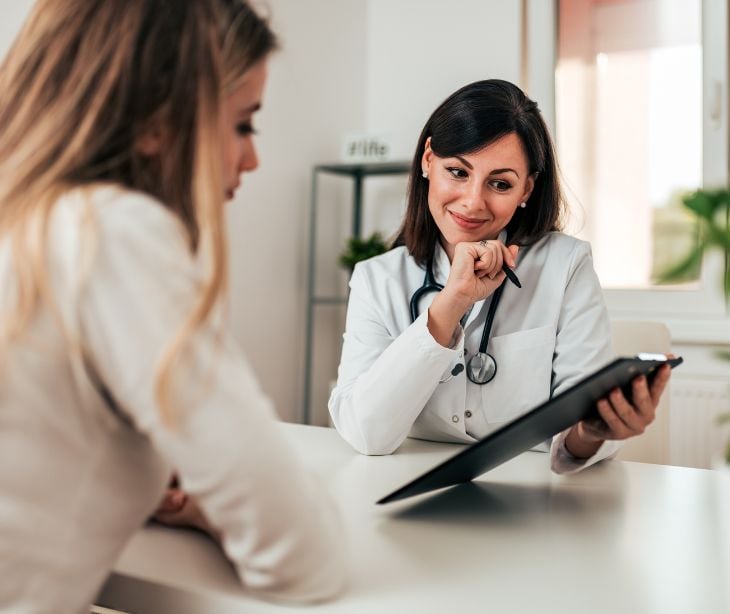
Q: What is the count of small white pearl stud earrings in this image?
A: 2